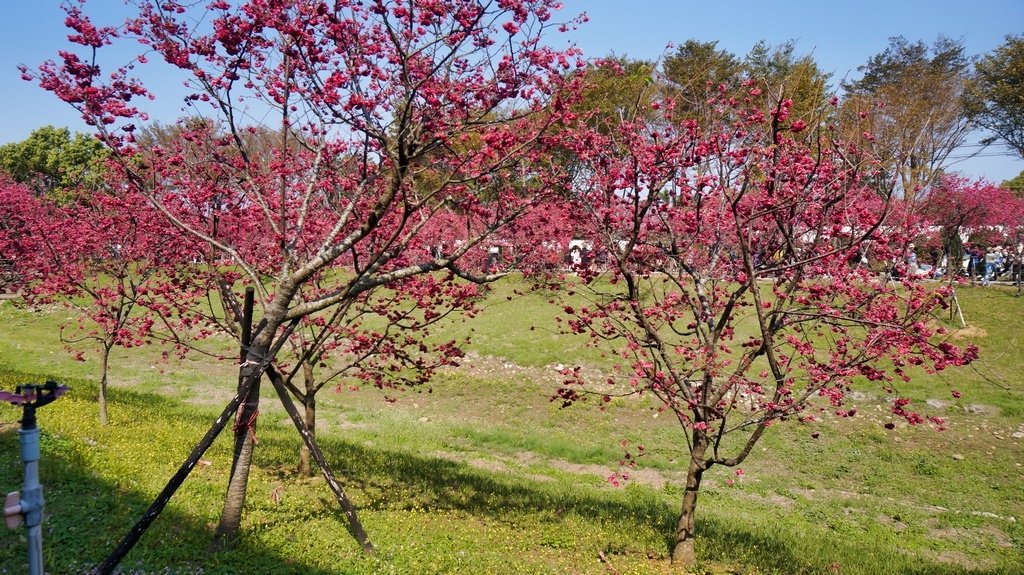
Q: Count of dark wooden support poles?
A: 3